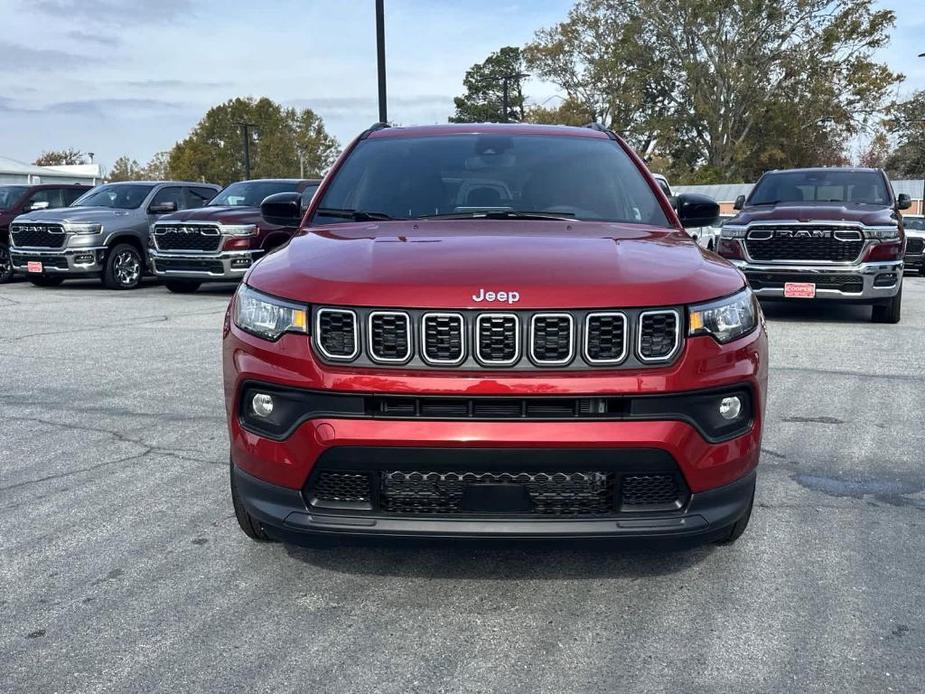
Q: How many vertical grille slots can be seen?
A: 7